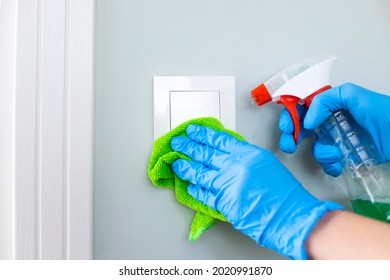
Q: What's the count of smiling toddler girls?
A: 0